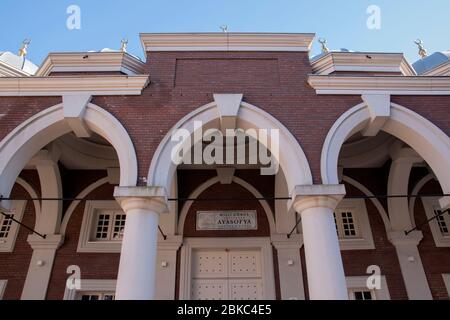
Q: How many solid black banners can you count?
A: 1